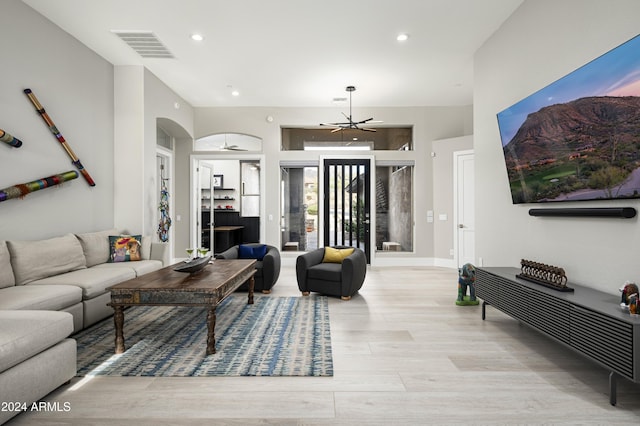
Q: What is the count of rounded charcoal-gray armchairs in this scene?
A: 2